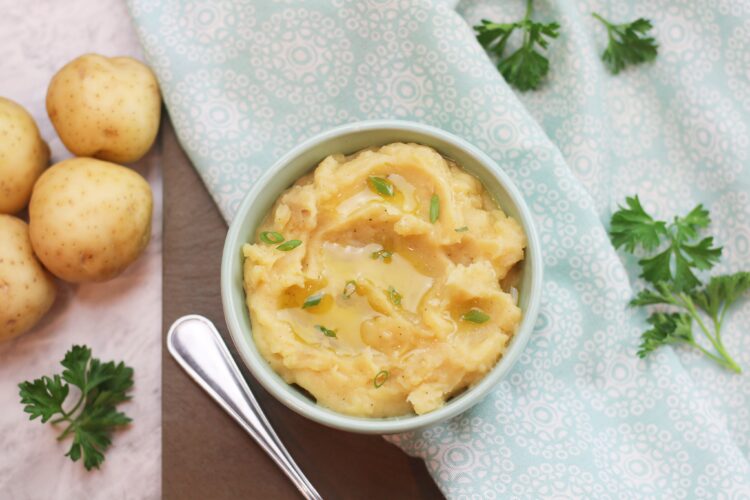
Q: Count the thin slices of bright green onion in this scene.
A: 12